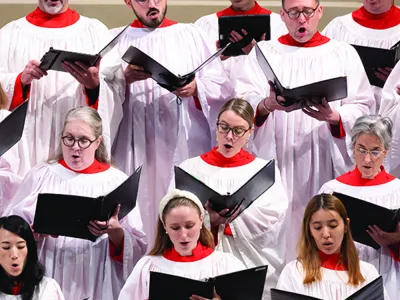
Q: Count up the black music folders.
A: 11